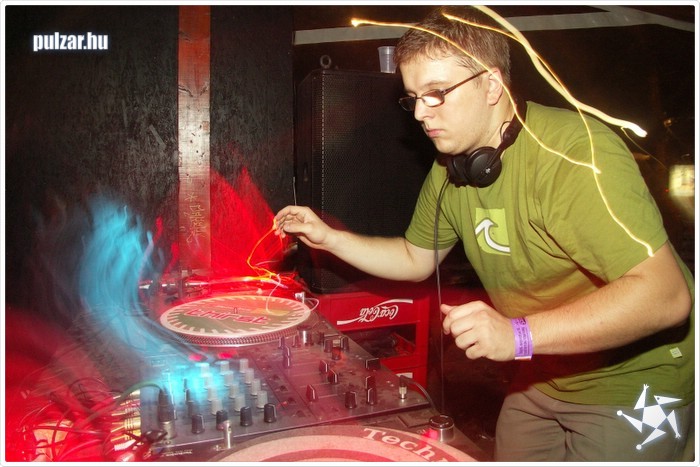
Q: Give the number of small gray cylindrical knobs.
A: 12